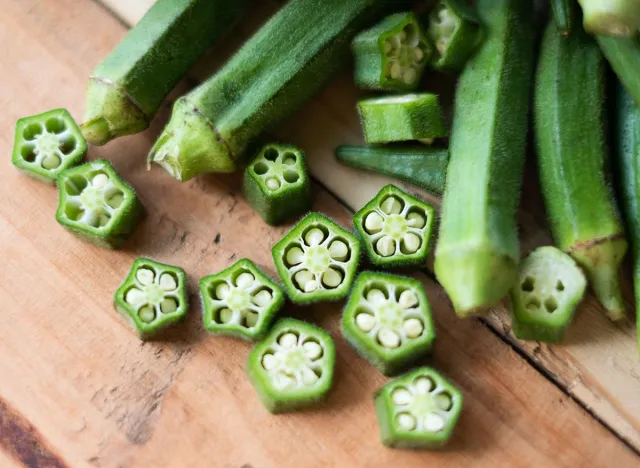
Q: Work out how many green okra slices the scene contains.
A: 14